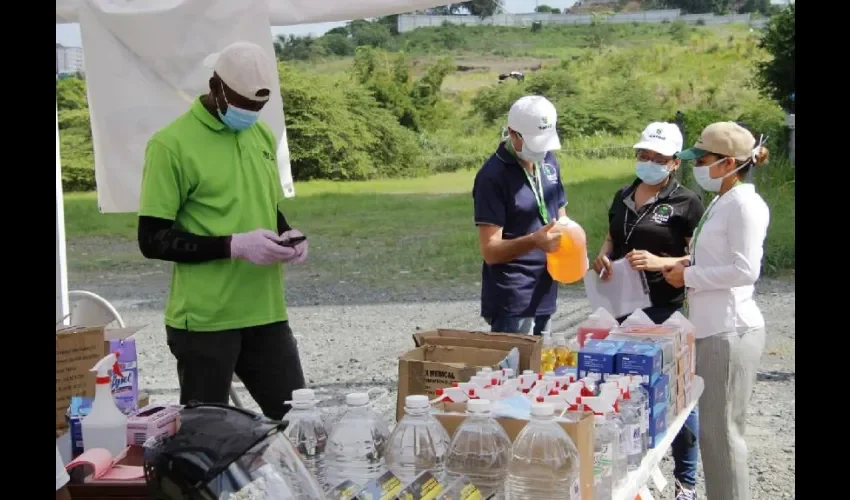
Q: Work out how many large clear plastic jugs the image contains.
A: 5